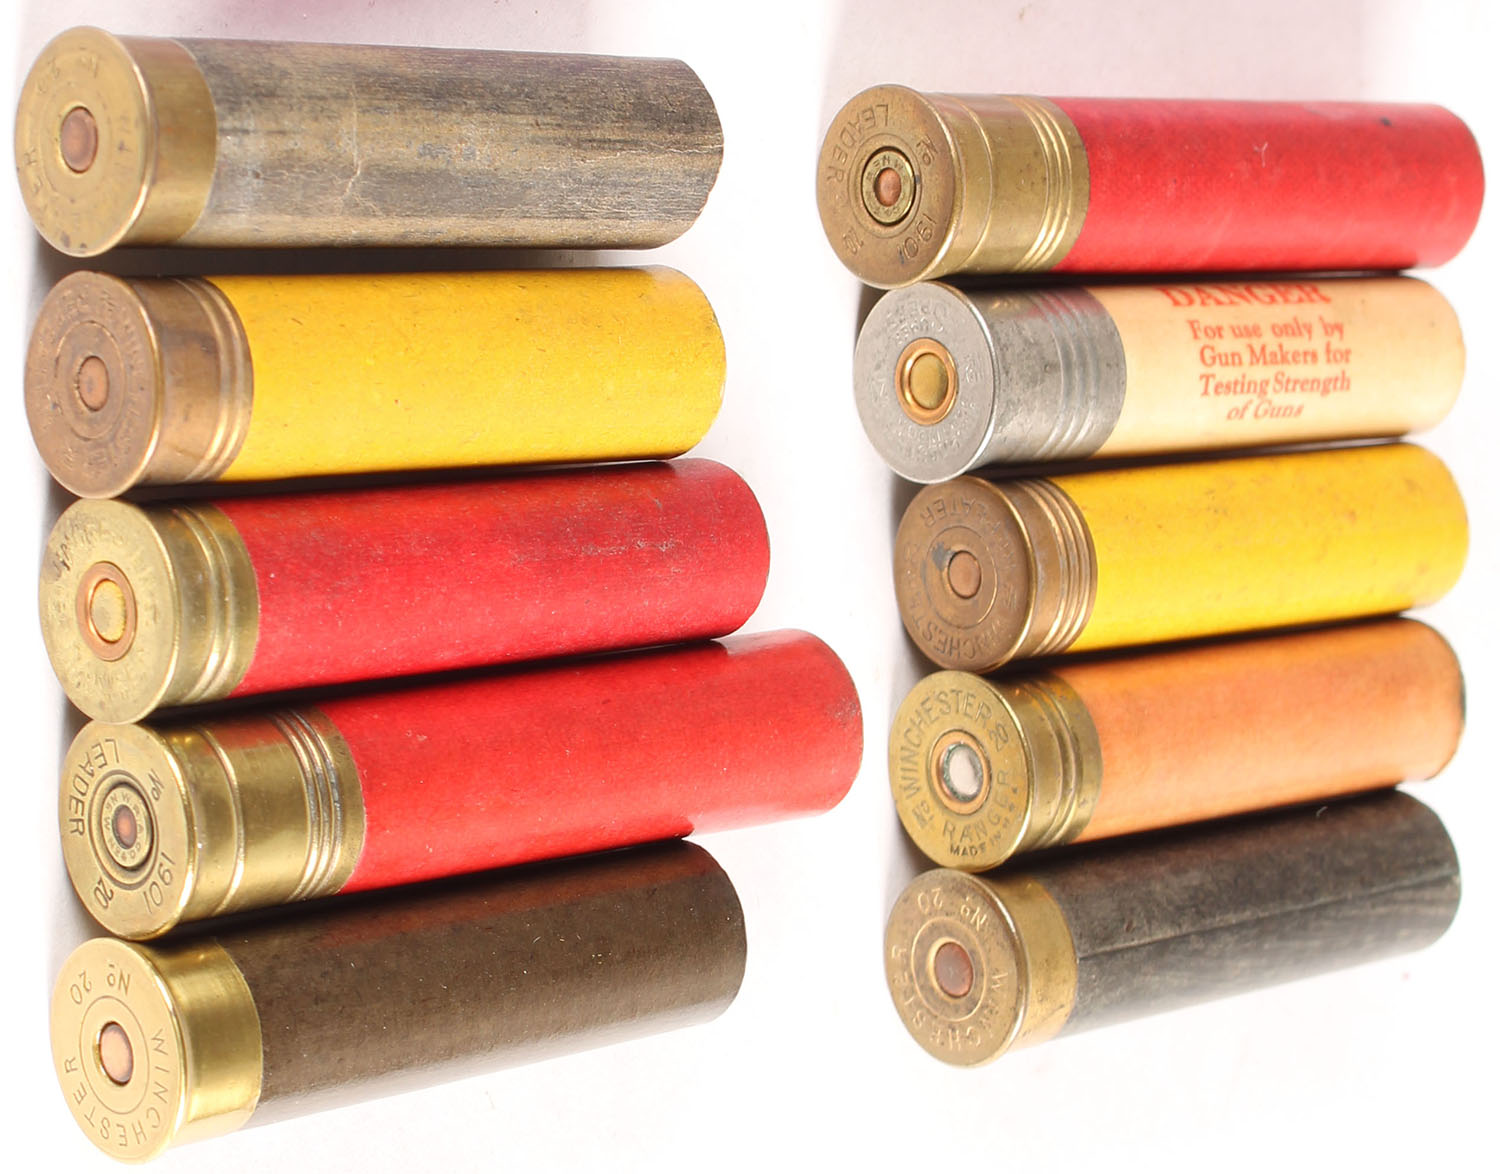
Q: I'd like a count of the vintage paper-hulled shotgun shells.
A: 10